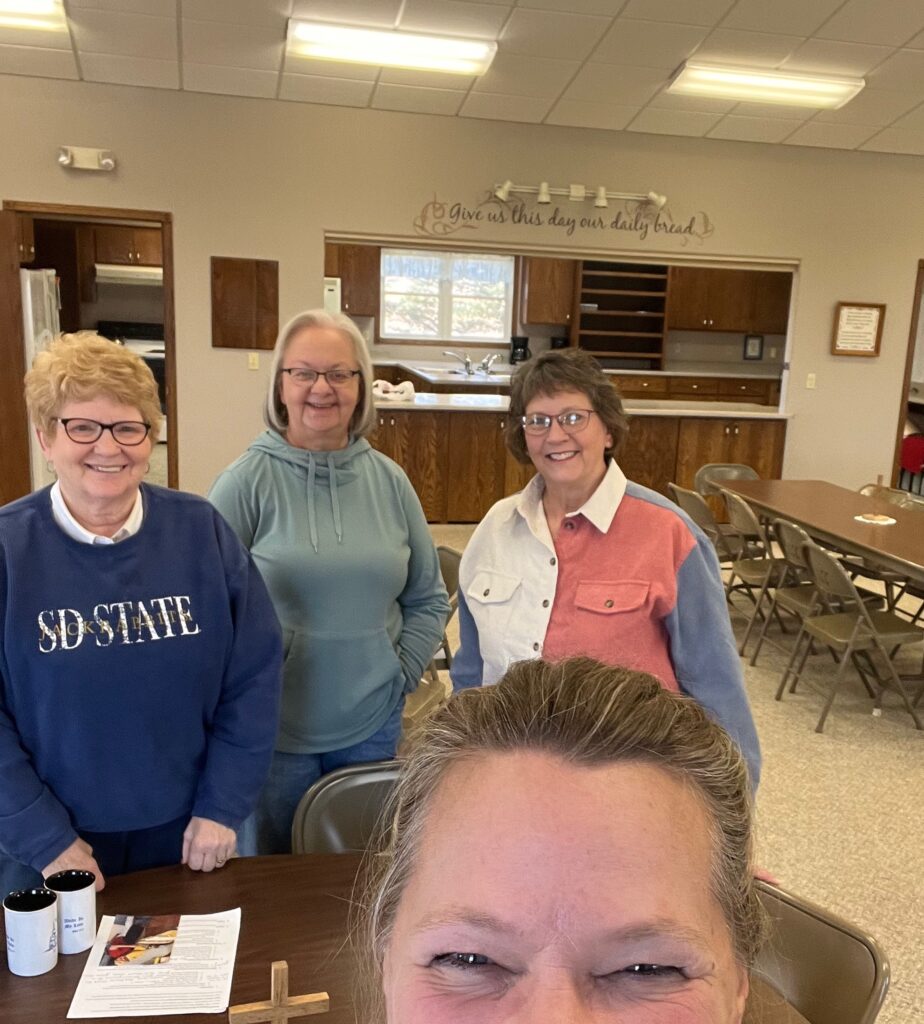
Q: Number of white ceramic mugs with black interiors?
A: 2